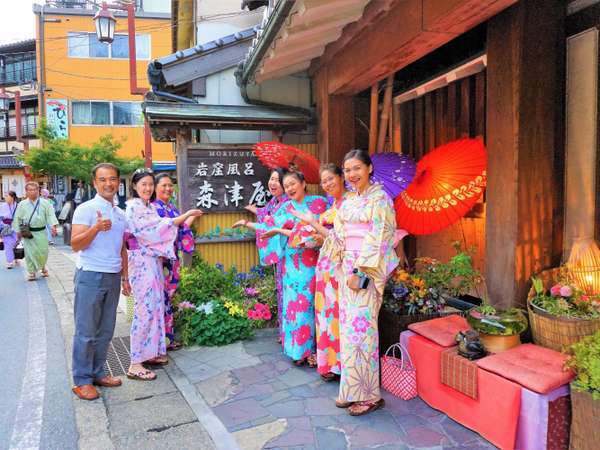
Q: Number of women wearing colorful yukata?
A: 6